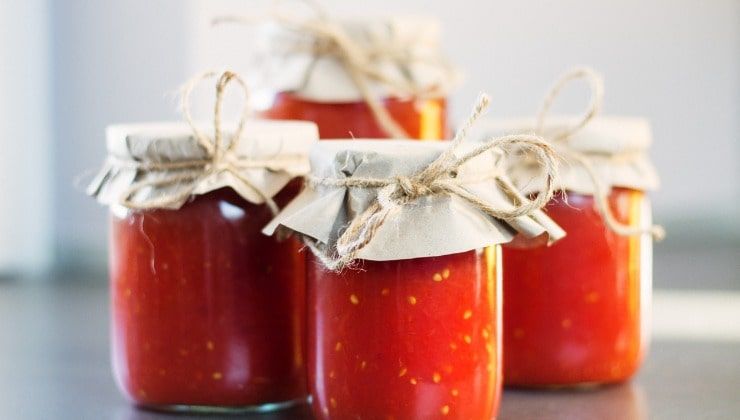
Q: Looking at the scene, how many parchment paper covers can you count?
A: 4